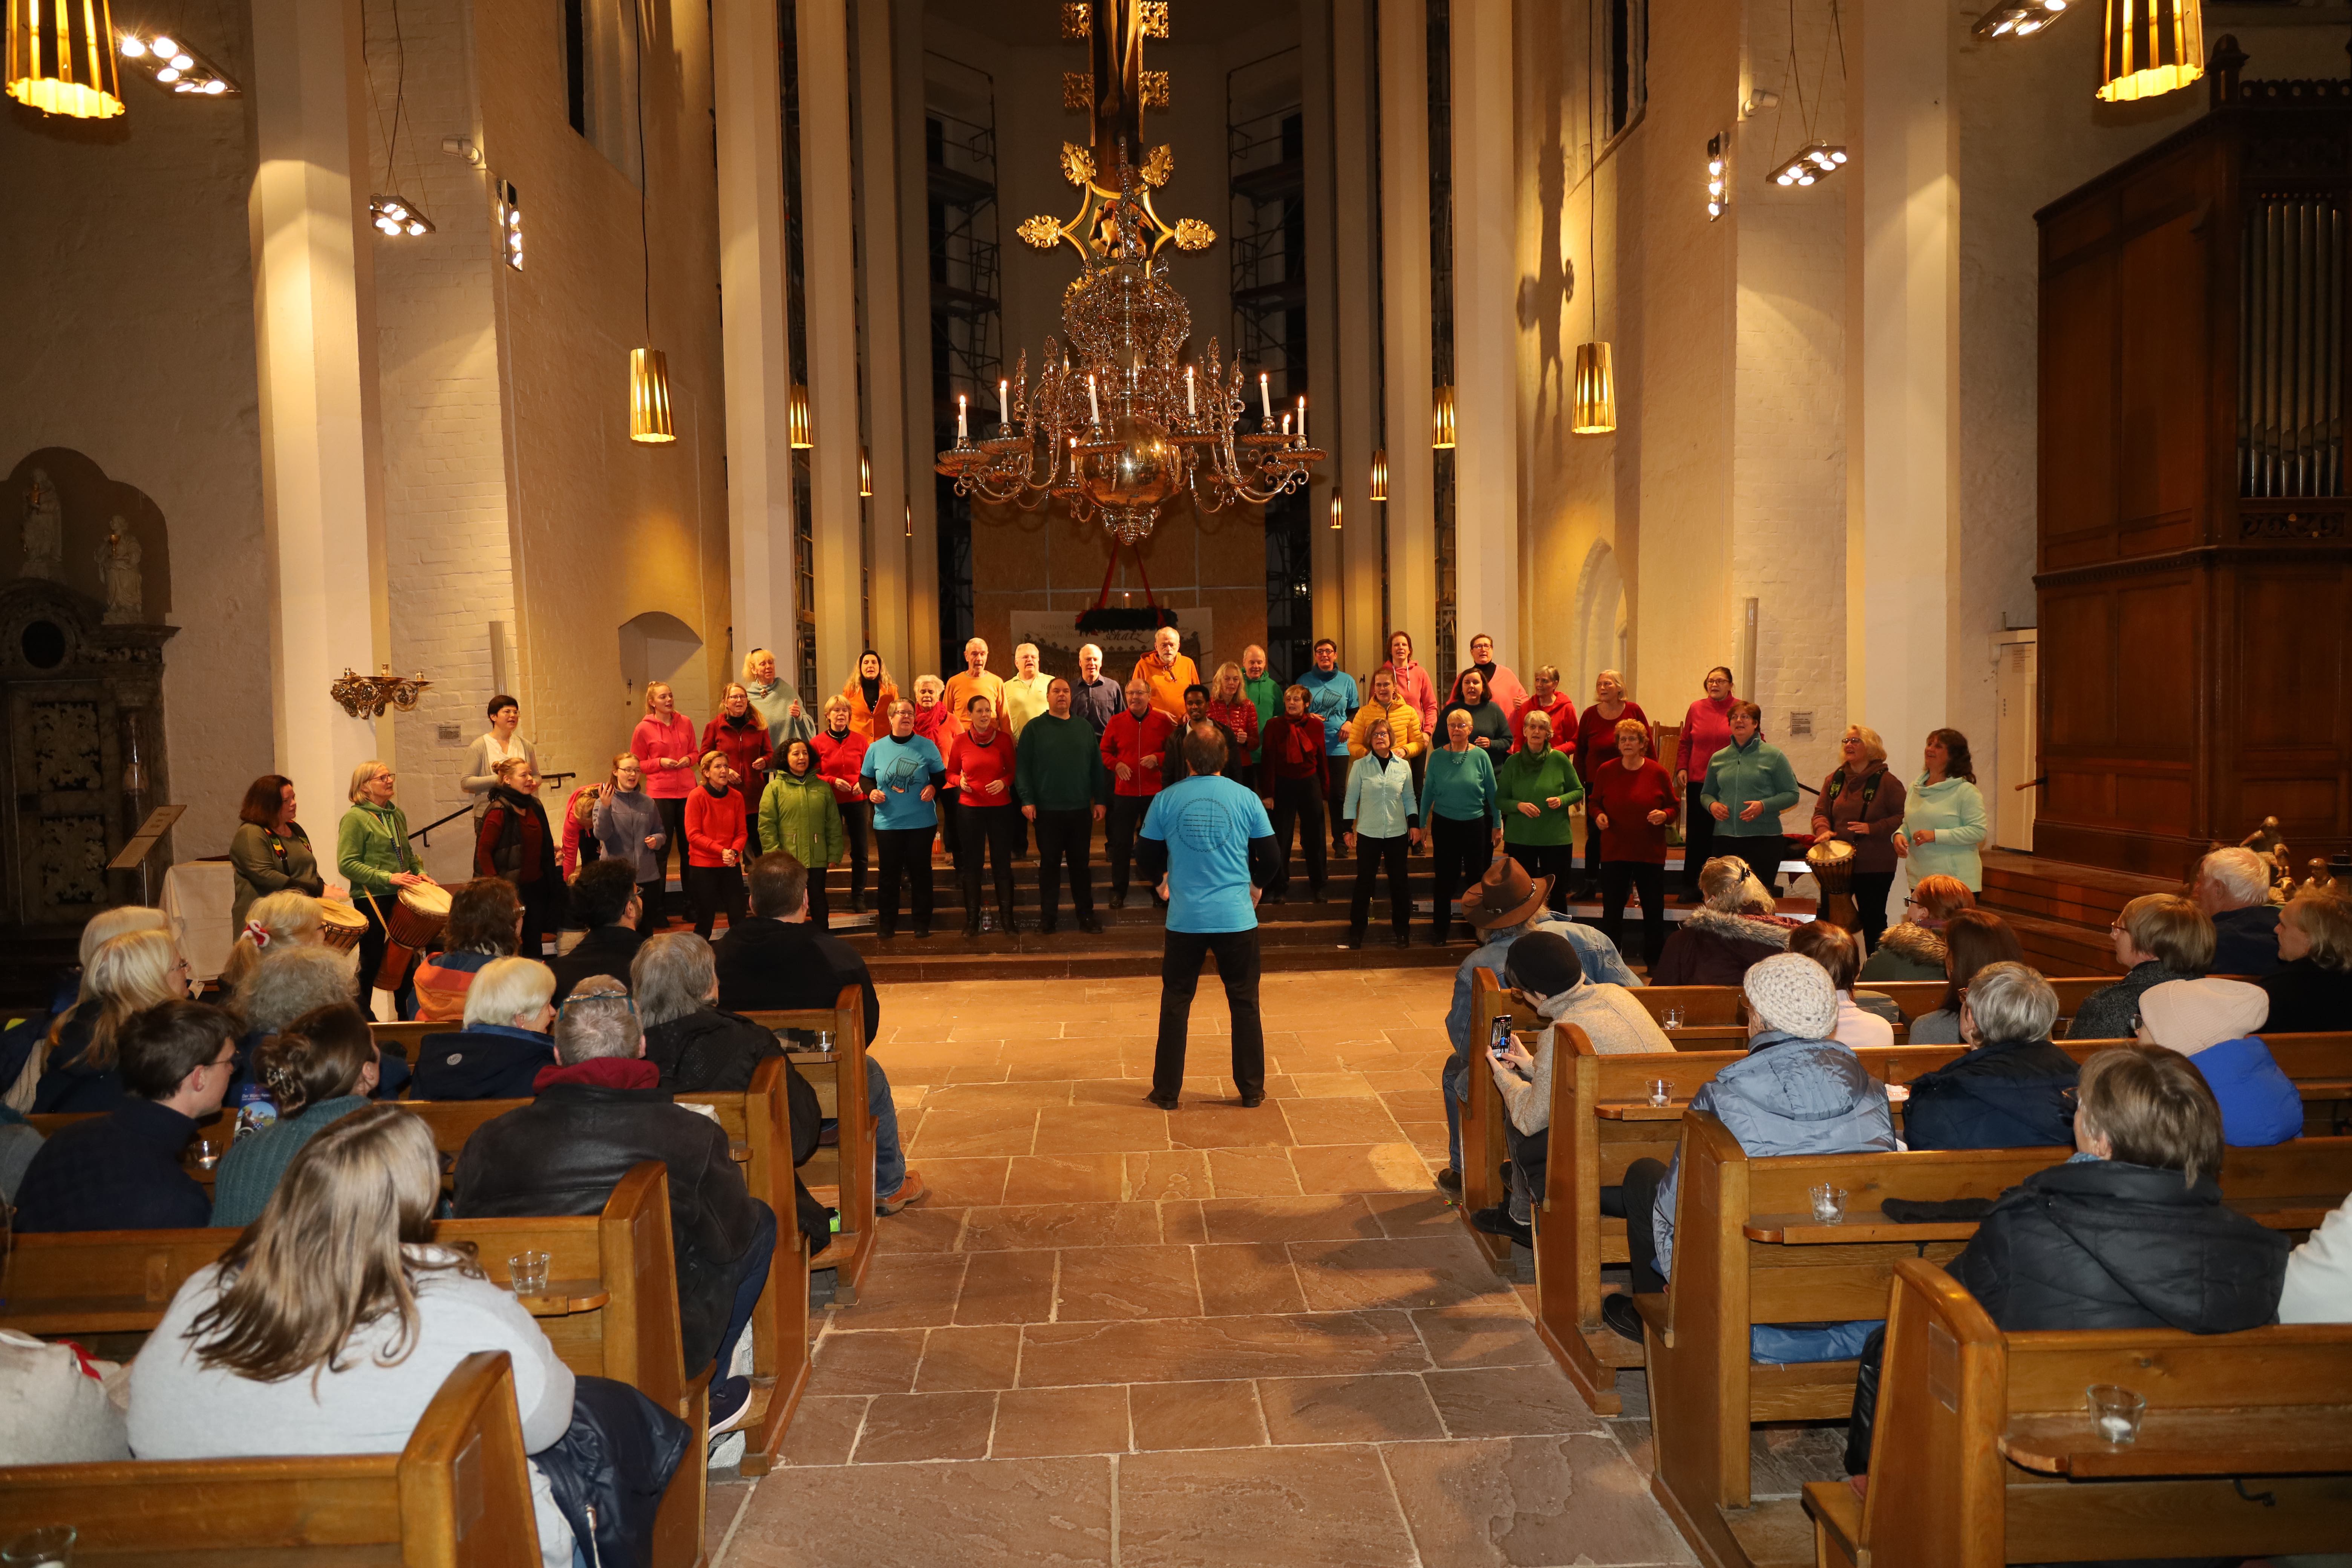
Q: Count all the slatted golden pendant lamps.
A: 10